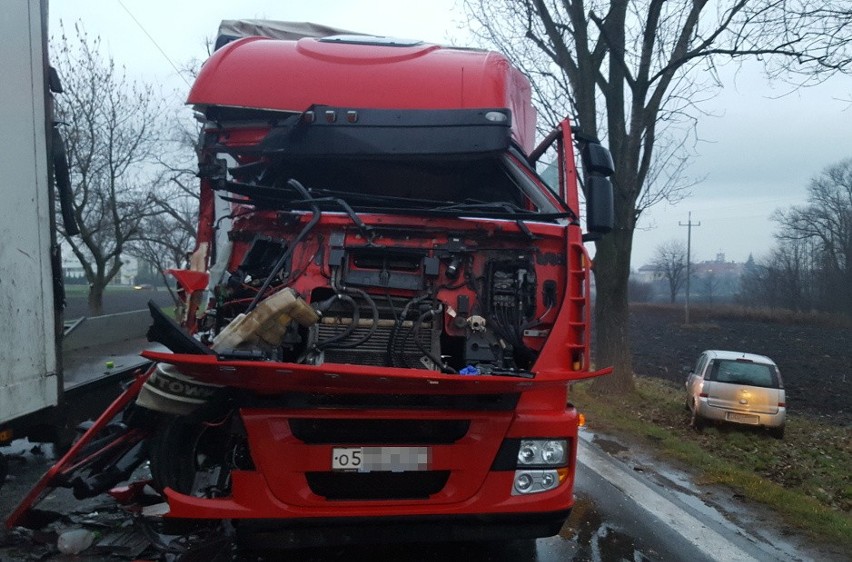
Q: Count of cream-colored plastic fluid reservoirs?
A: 1